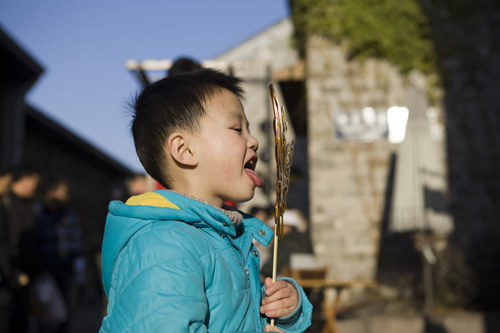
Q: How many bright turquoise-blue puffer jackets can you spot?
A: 1